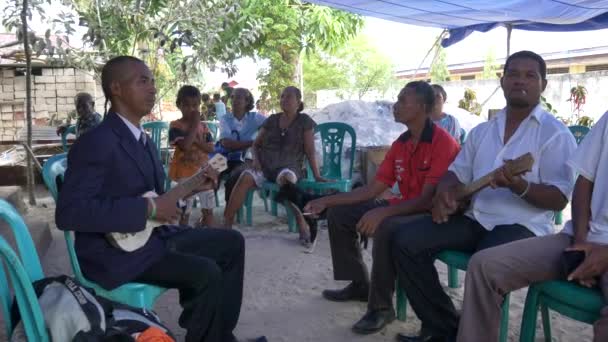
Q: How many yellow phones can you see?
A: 0